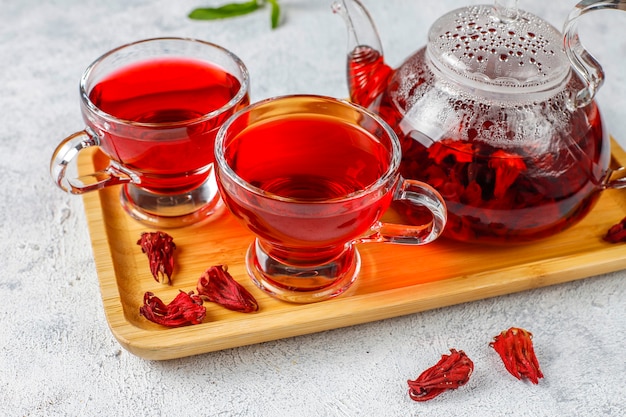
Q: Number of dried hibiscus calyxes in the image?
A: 6